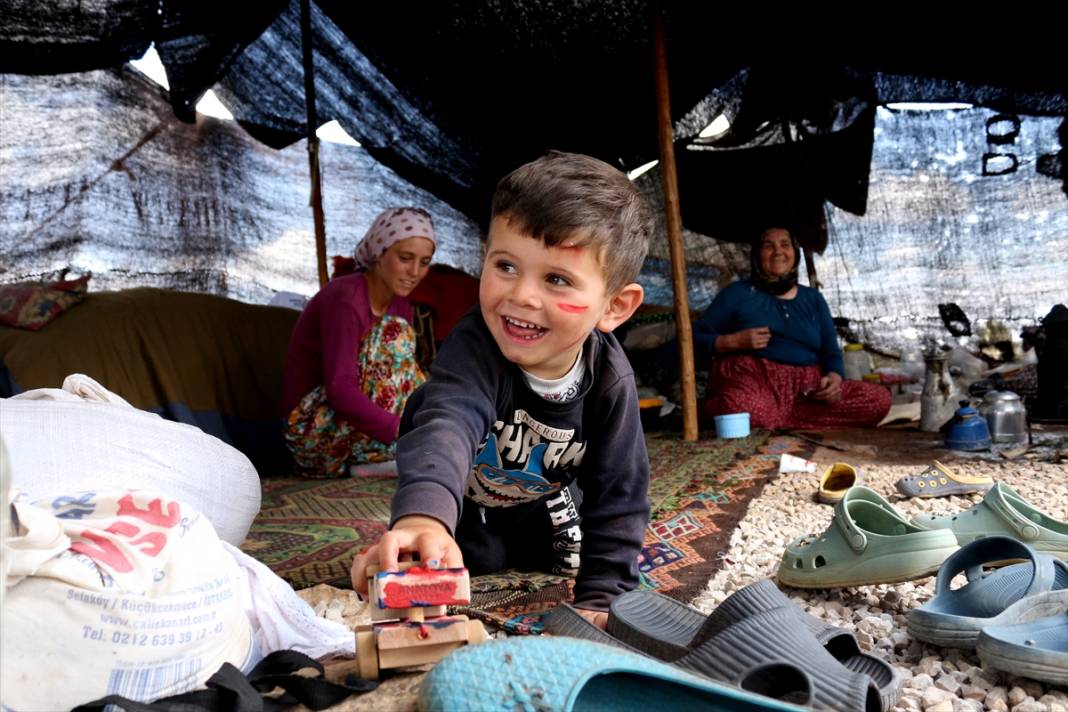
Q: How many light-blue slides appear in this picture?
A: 2